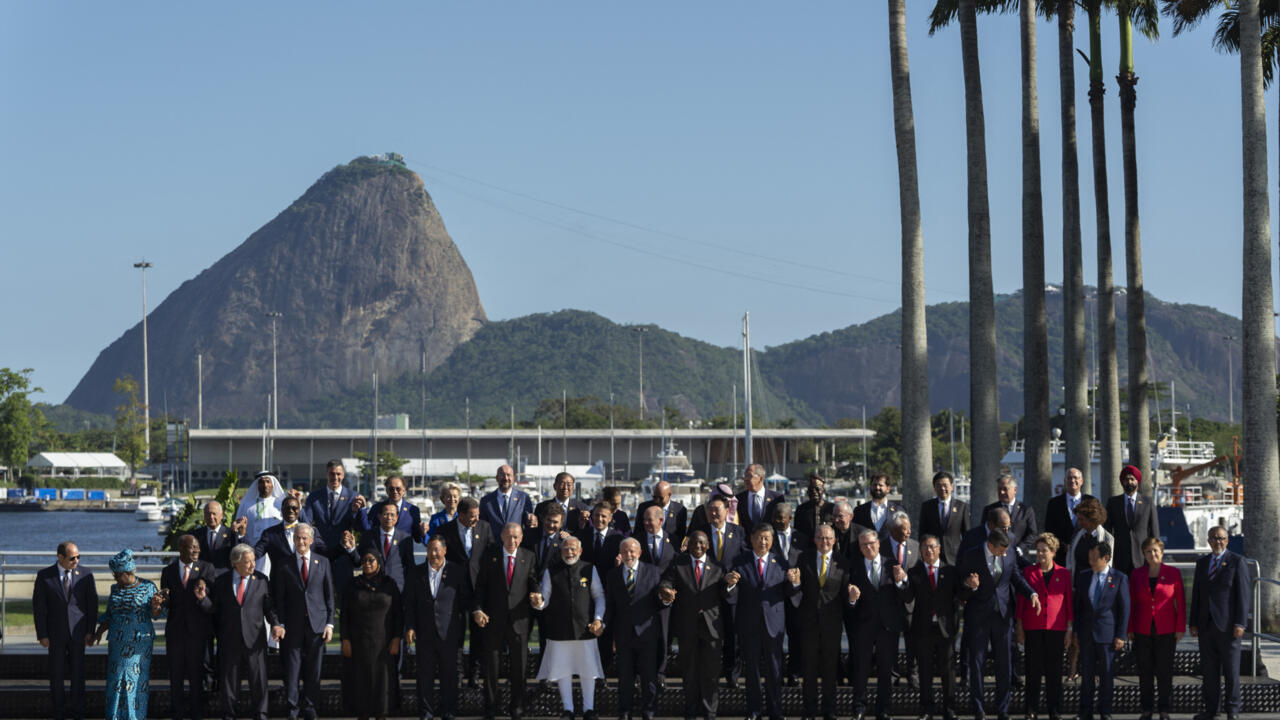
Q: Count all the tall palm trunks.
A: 7